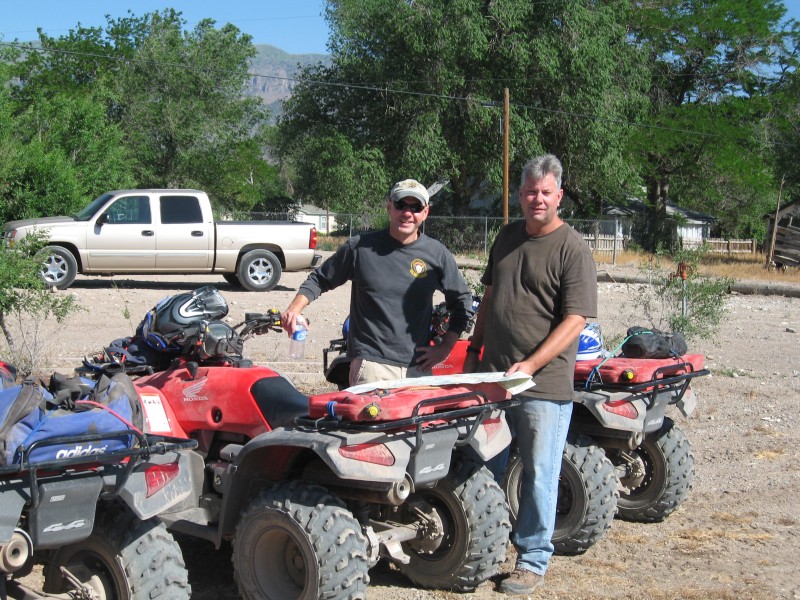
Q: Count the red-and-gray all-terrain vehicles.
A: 3